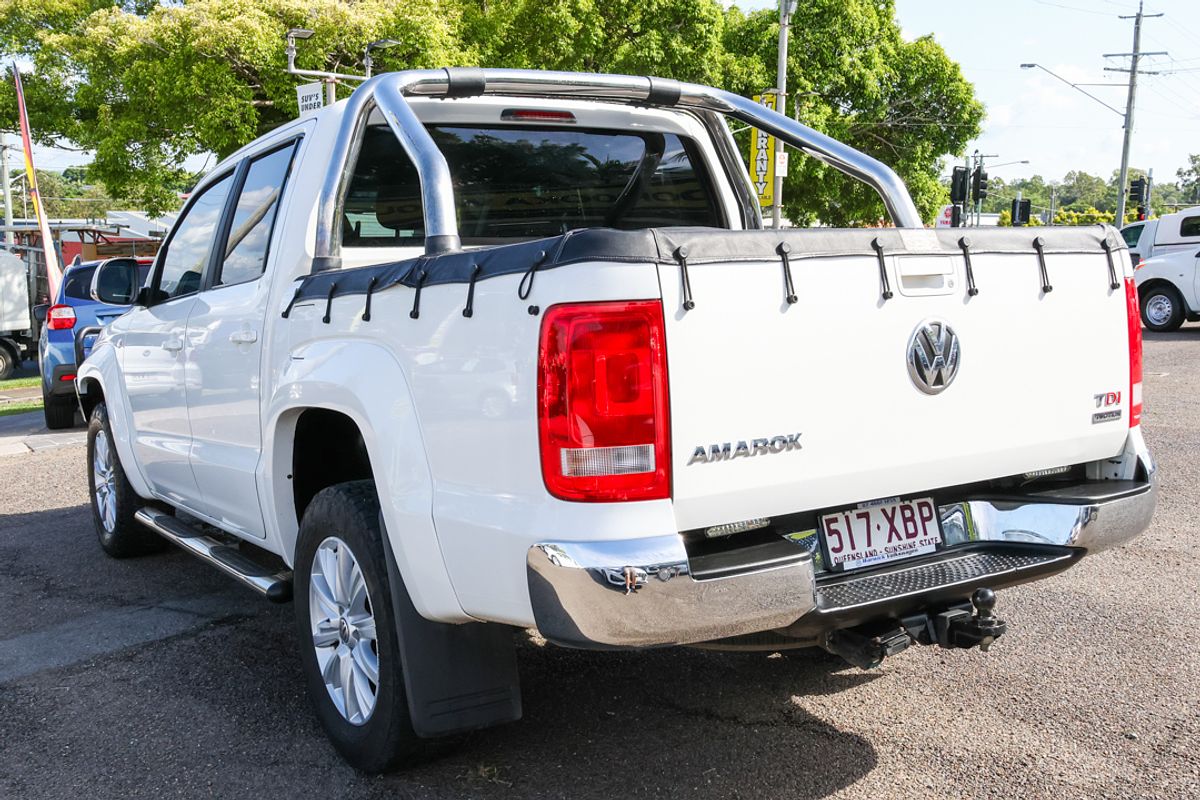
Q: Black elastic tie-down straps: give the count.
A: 12